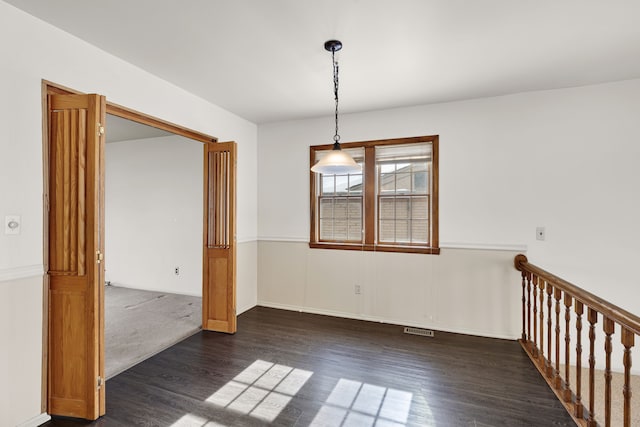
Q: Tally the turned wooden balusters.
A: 11